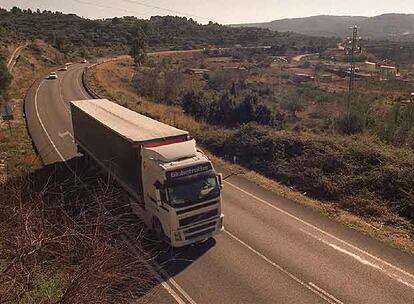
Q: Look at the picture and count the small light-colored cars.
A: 3